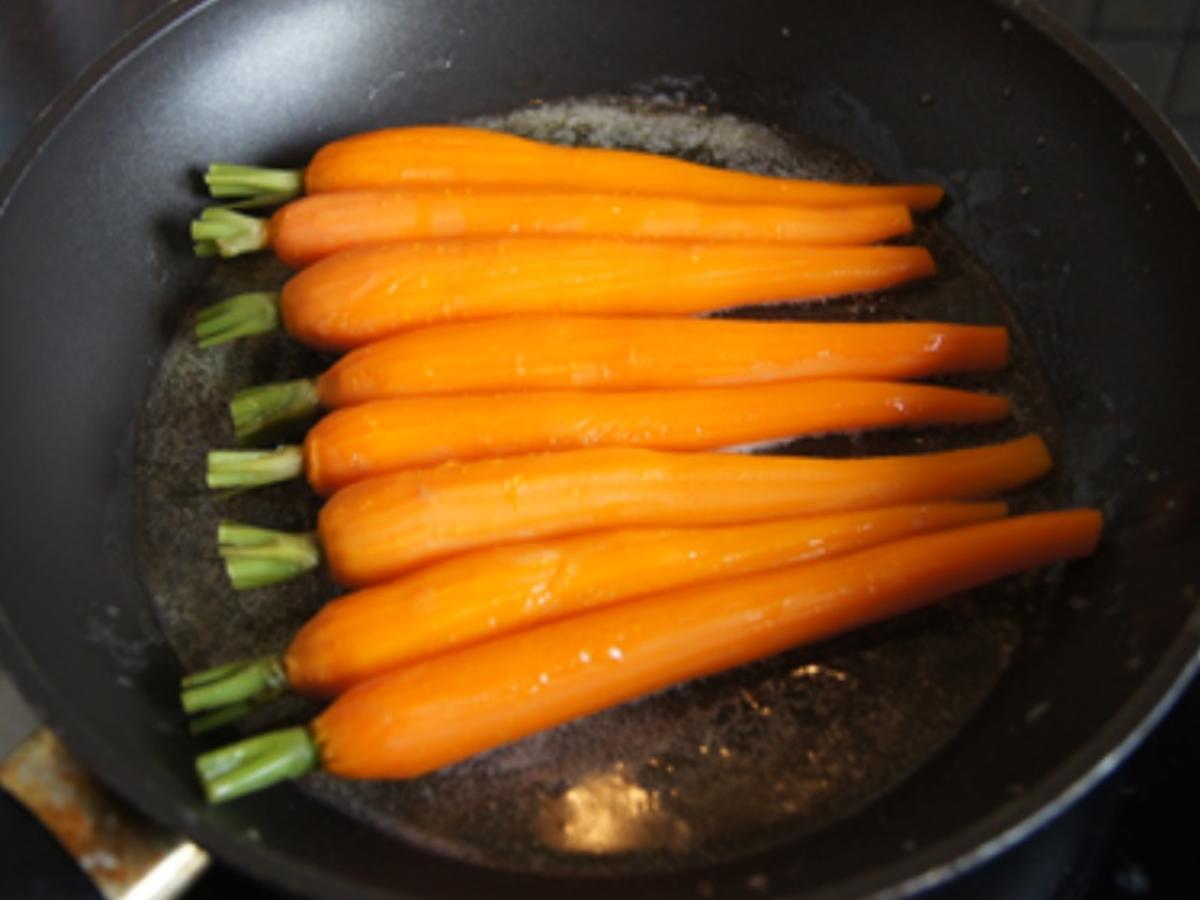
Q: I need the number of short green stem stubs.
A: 8